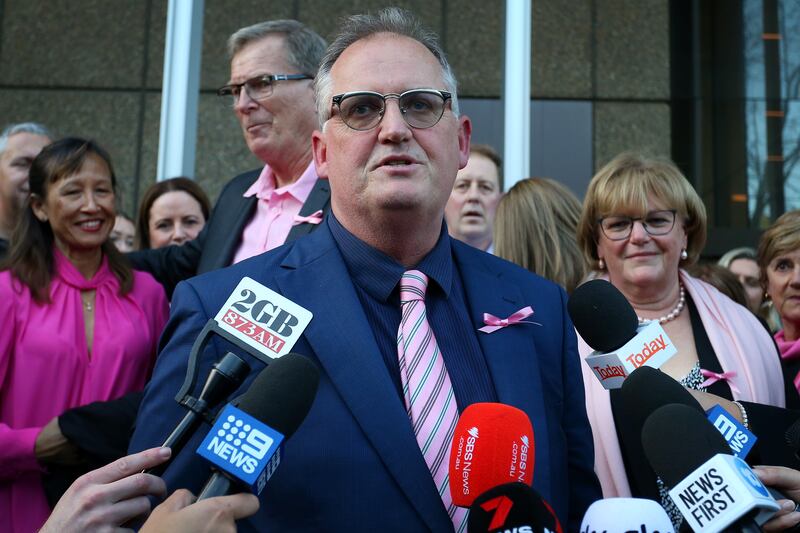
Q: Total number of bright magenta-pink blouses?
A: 1